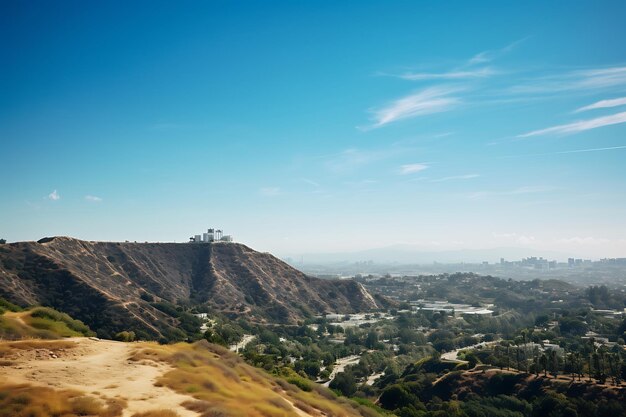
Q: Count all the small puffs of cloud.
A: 2